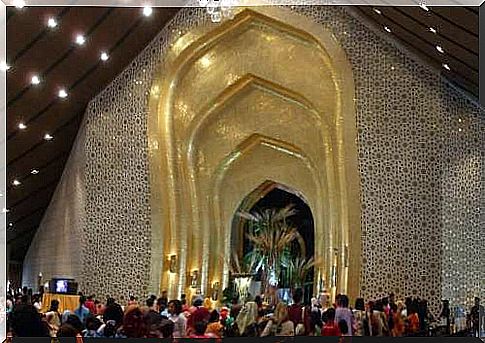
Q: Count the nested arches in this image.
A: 4